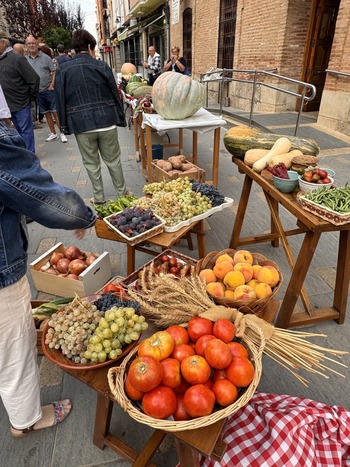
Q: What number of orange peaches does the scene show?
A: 13